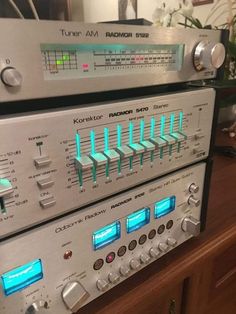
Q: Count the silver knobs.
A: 15